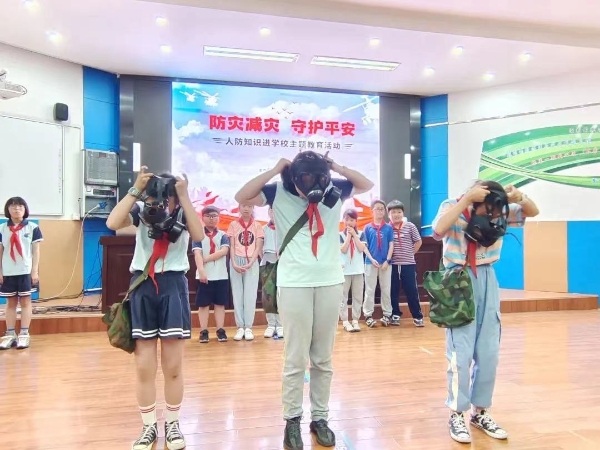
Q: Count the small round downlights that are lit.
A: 10